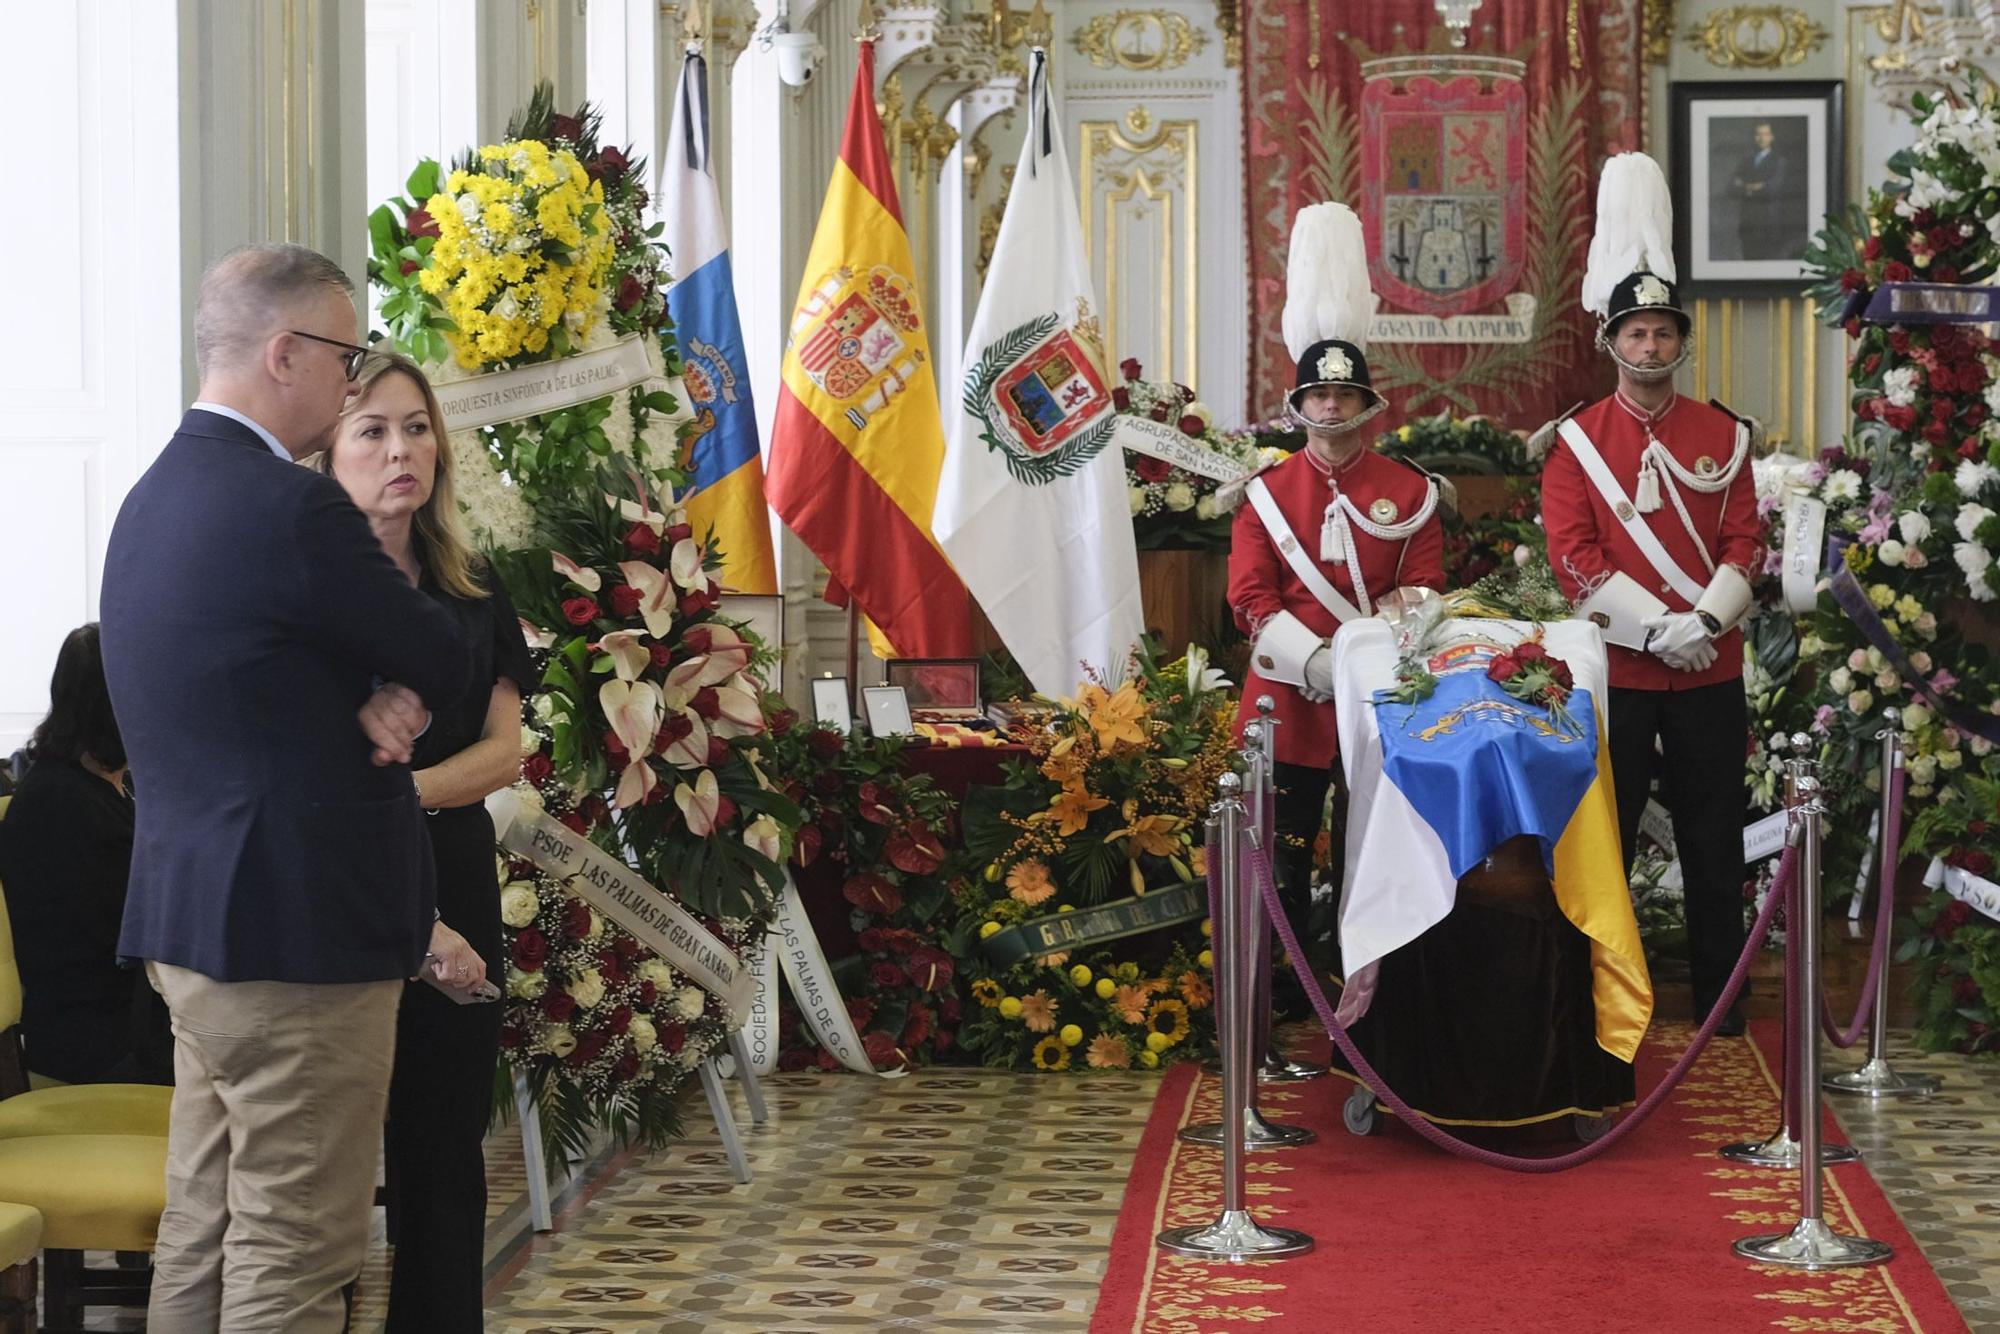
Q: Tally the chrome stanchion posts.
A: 6